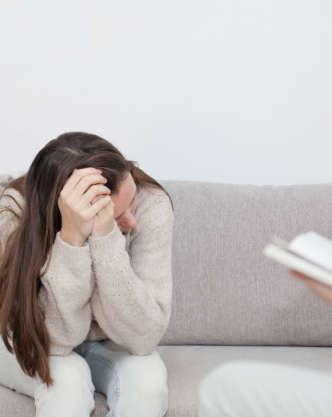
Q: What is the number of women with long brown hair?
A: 1